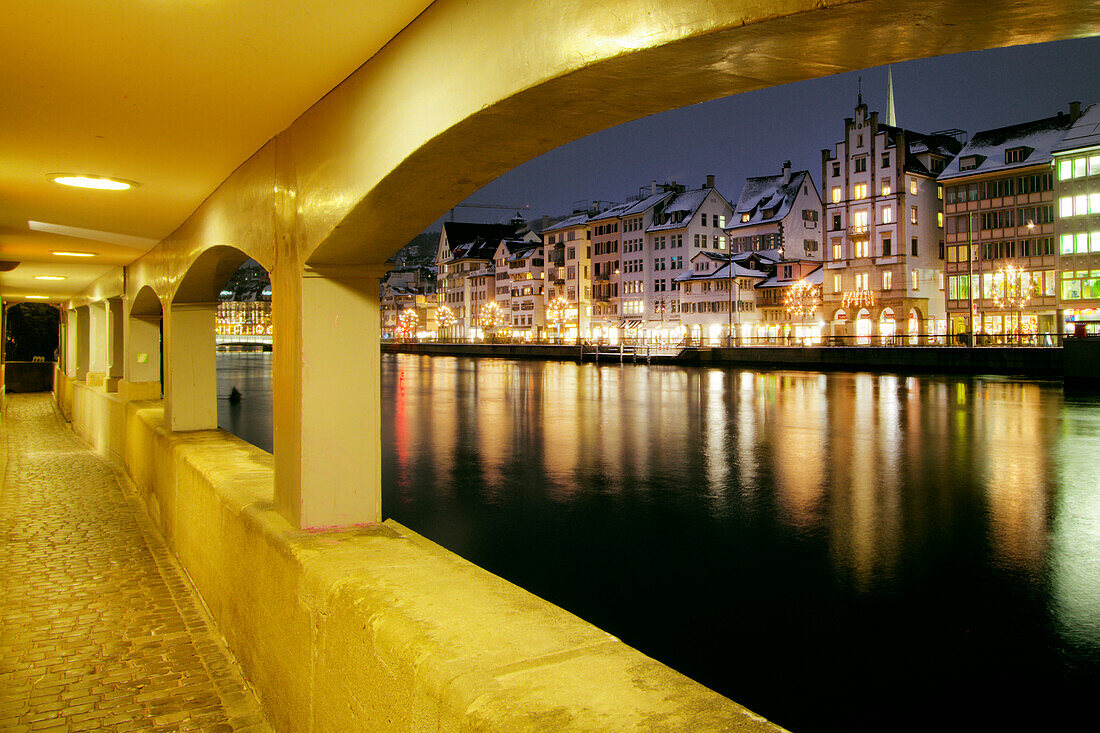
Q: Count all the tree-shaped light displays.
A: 6